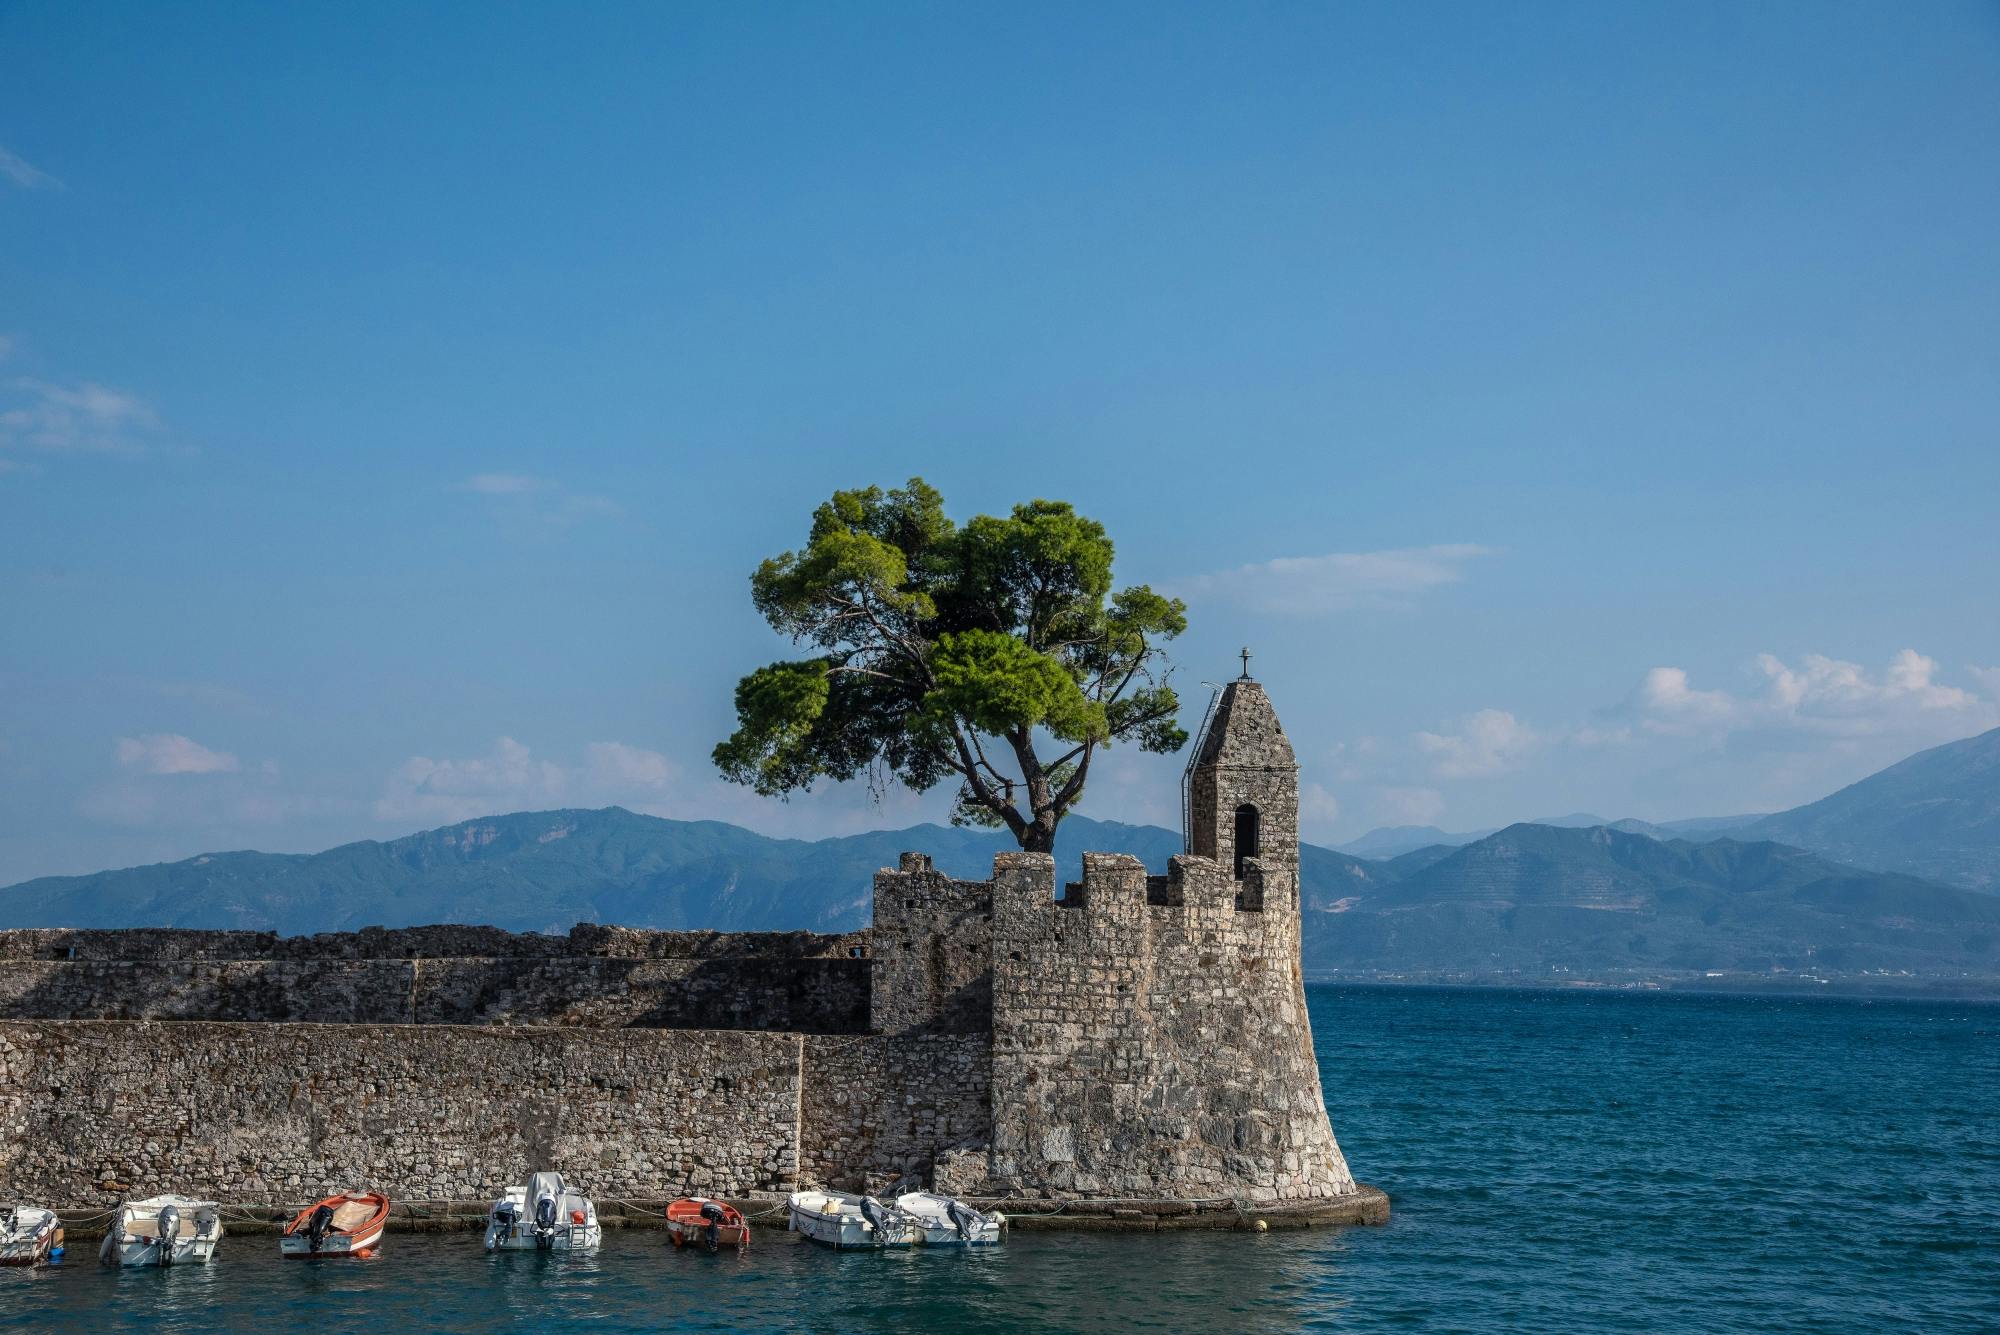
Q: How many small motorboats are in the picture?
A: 7